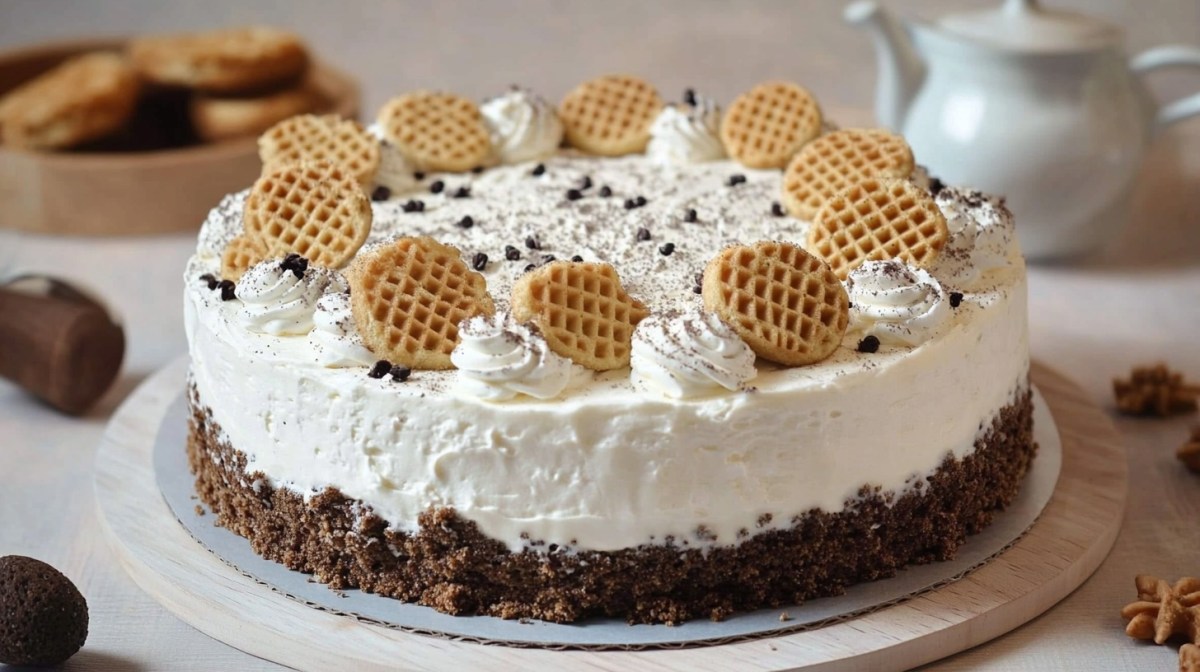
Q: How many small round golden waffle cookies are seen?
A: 11